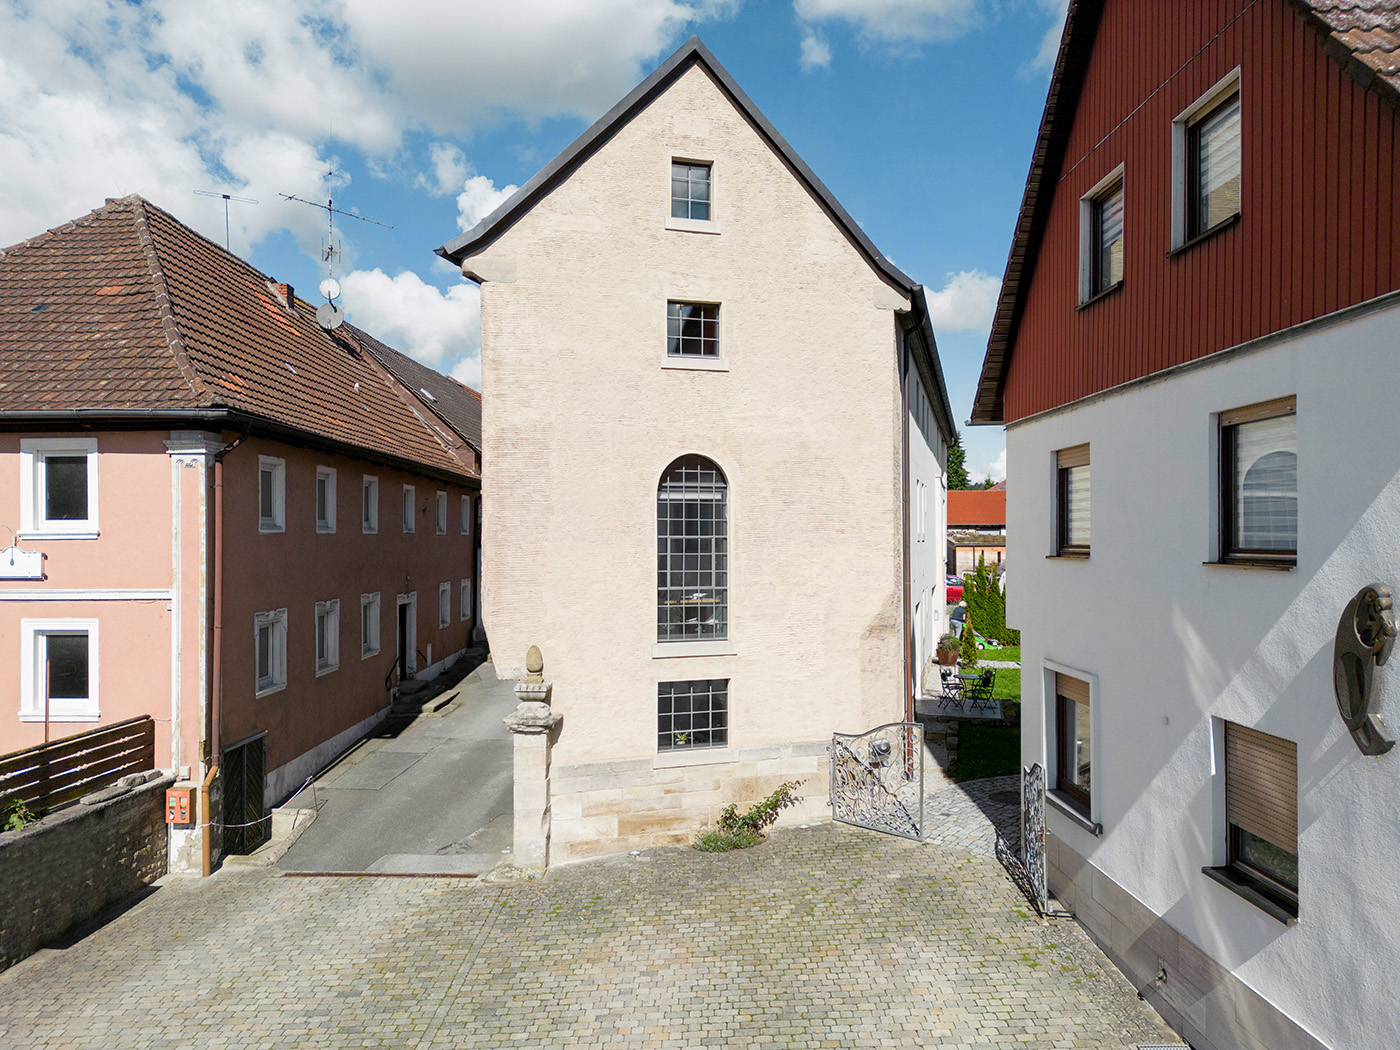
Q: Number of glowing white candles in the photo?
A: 0